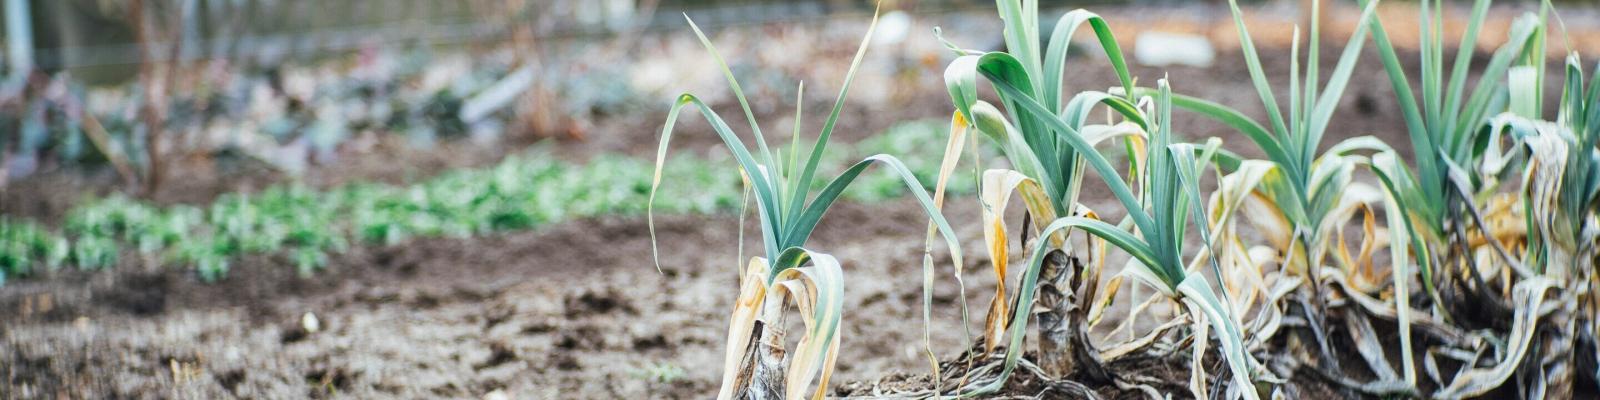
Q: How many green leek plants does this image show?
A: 6